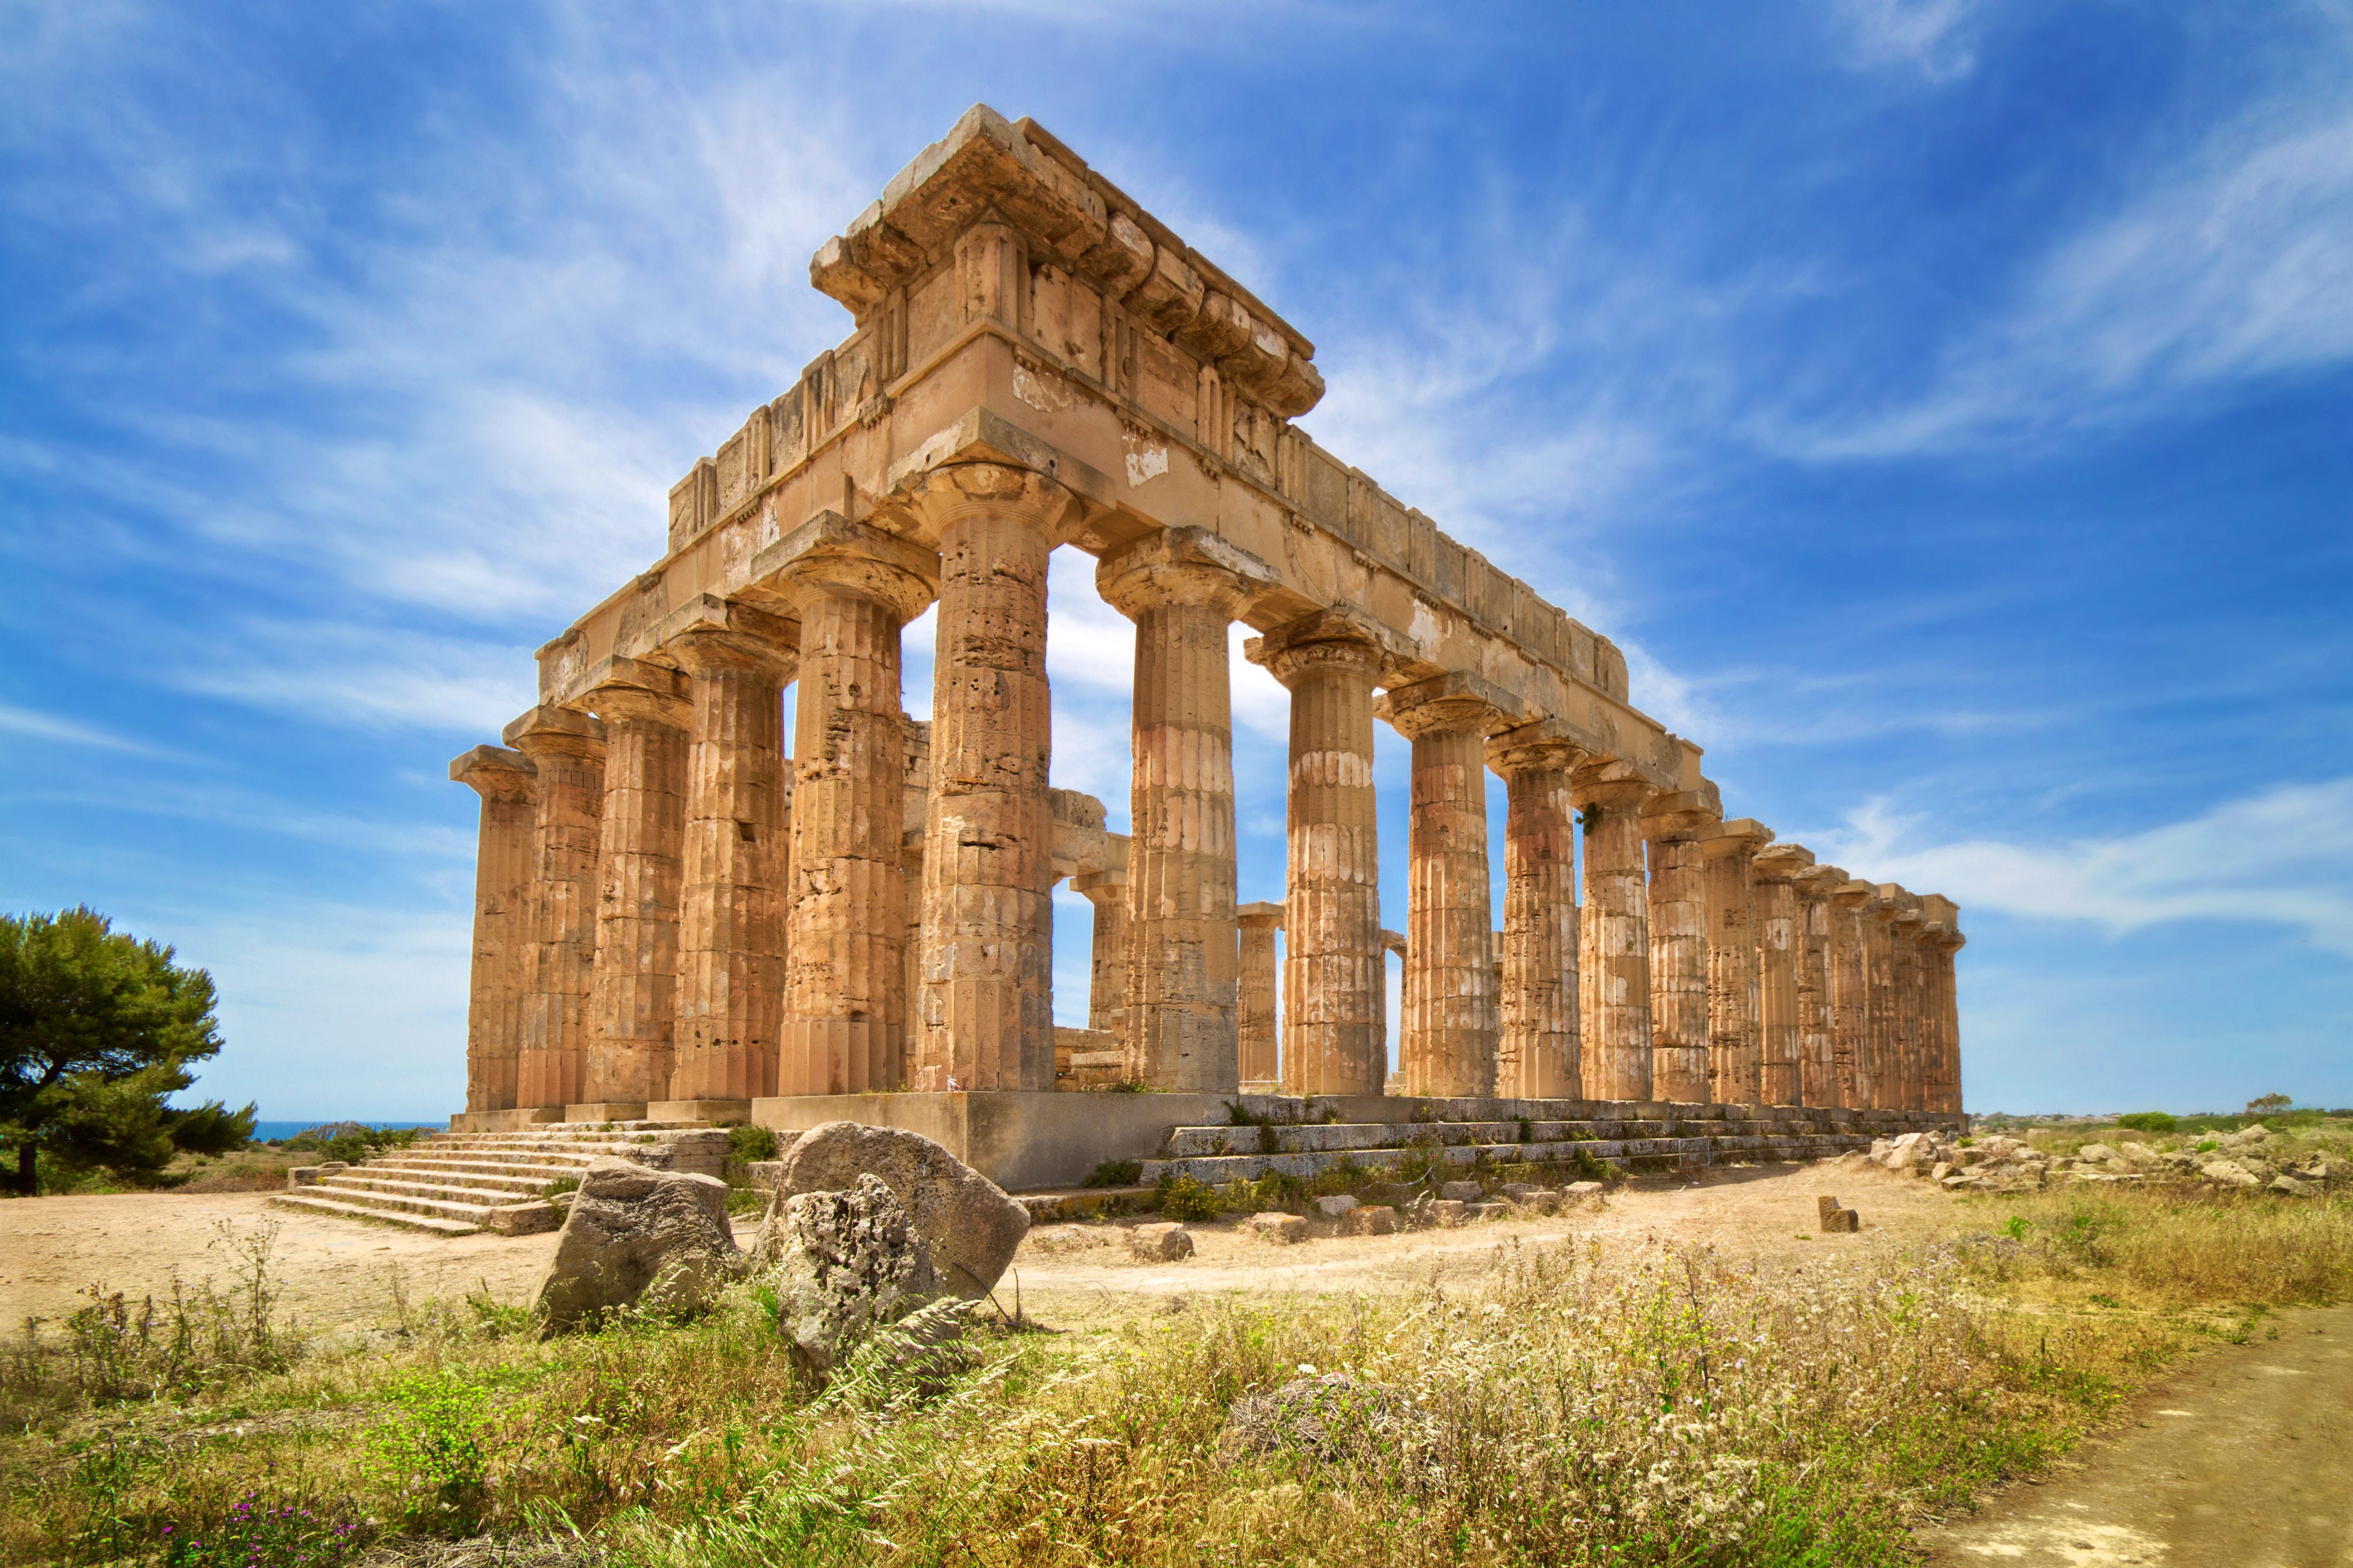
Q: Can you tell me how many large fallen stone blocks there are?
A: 3